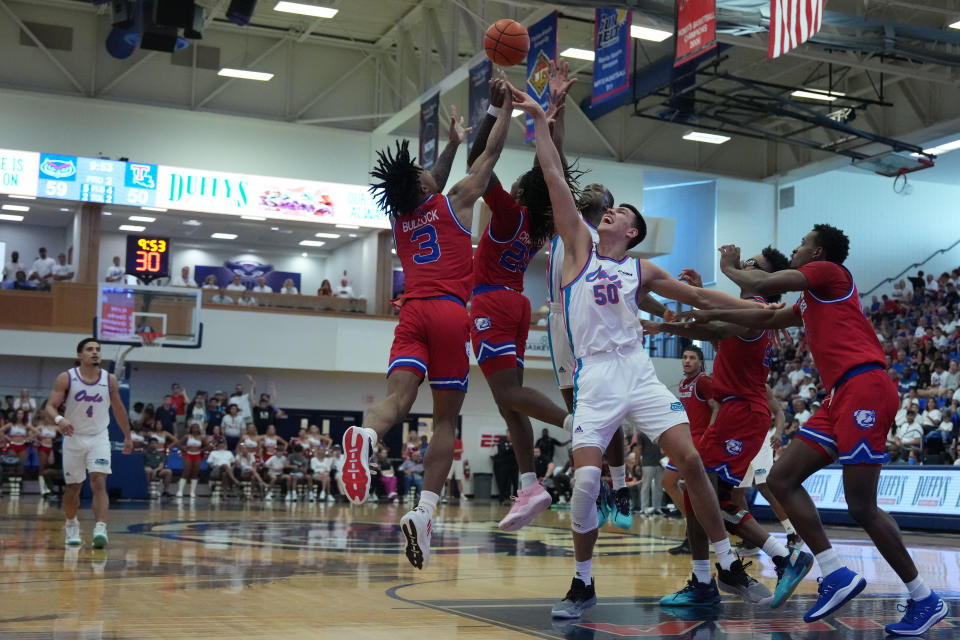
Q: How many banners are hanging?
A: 5